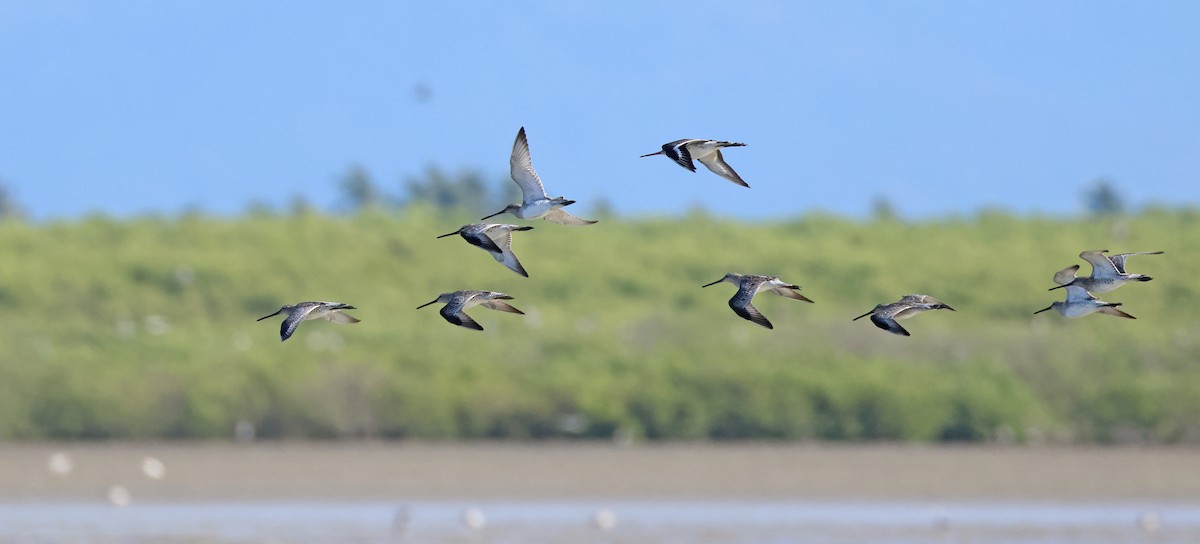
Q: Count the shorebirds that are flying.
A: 9